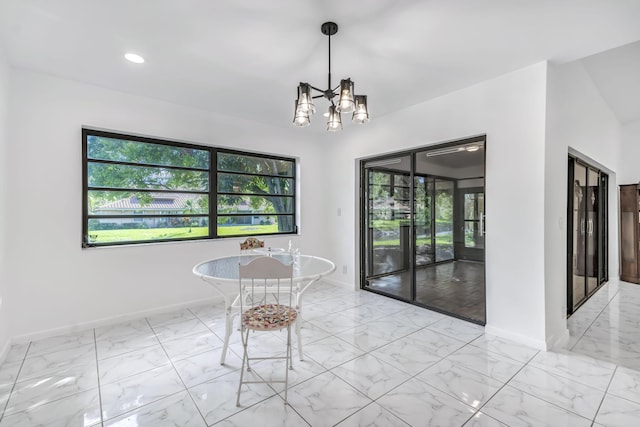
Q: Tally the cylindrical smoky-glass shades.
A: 5